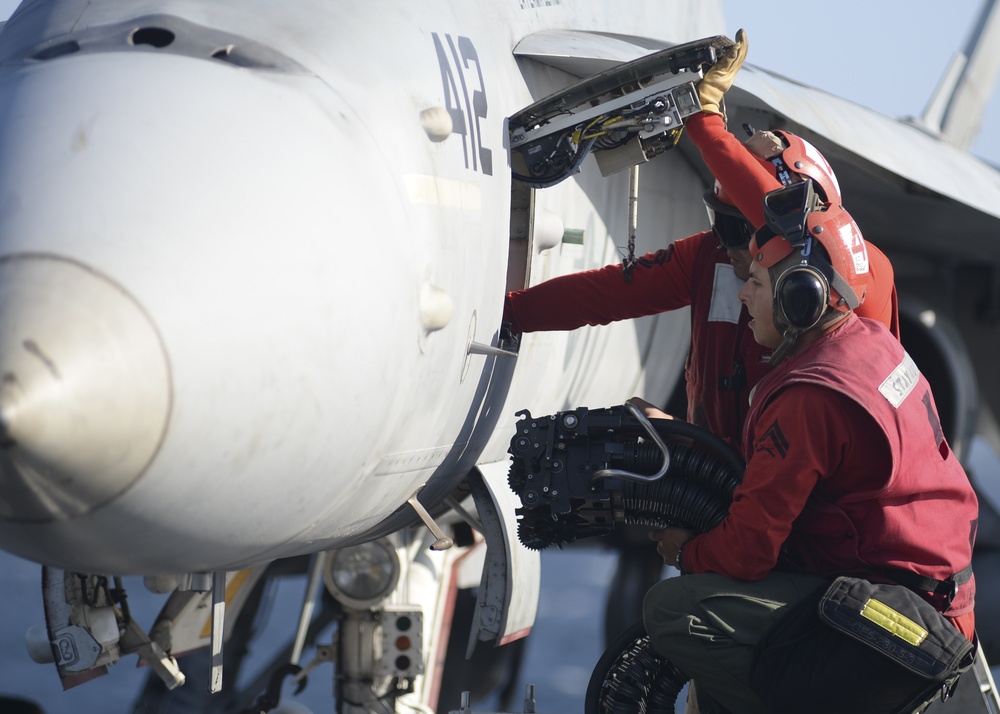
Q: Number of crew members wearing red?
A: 3